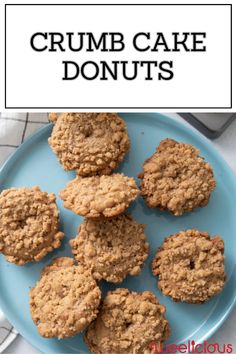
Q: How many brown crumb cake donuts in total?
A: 8